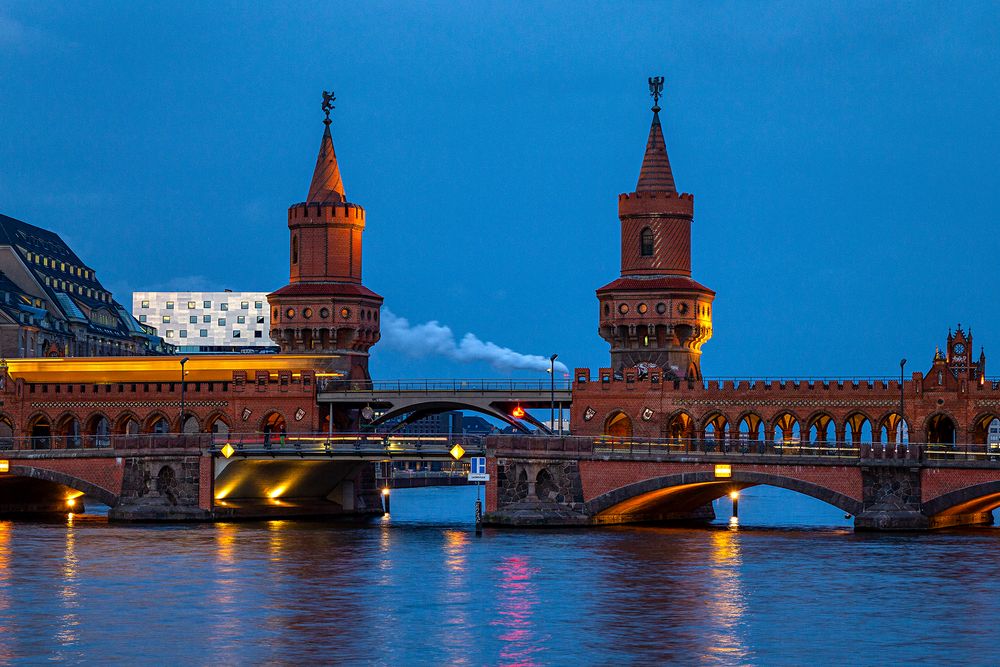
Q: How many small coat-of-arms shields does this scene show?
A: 4